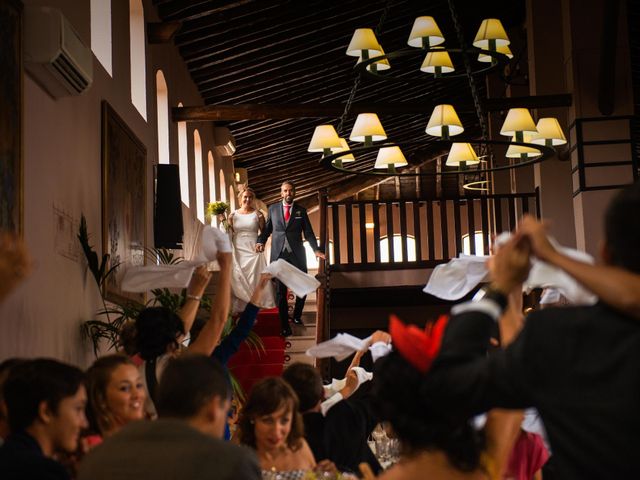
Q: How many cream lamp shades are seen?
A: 15